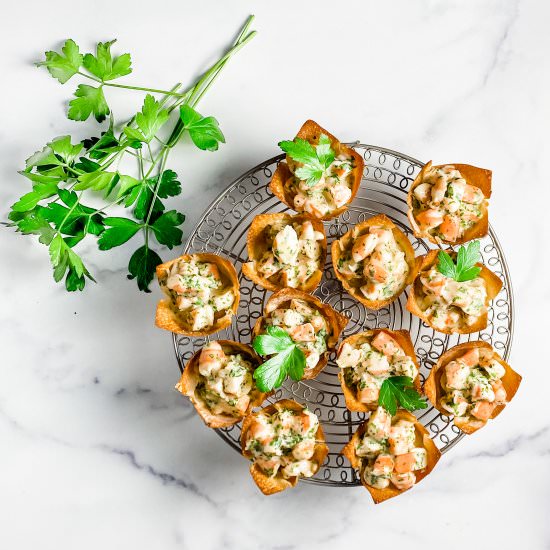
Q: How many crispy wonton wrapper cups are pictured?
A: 12